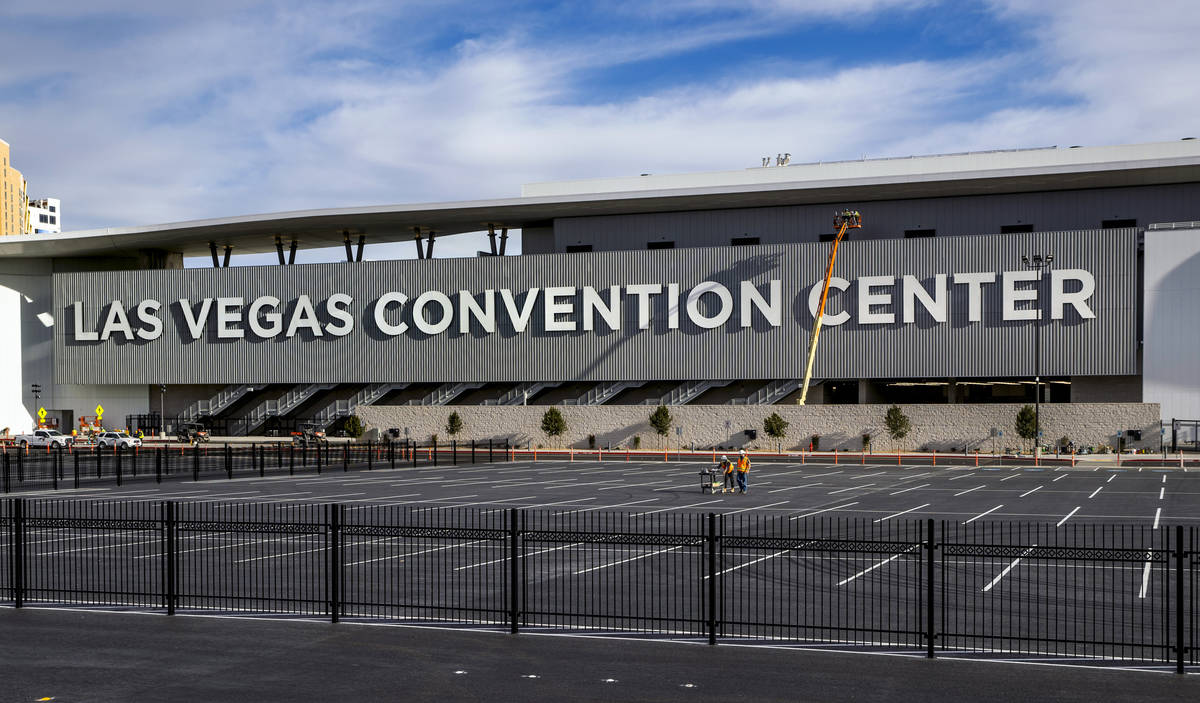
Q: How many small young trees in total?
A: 7